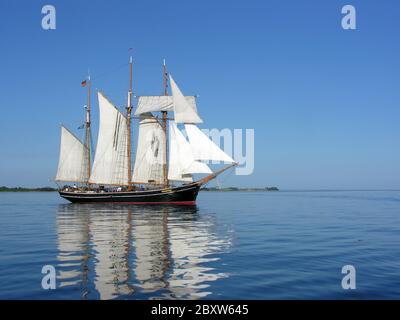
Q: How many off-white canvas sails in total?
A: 8